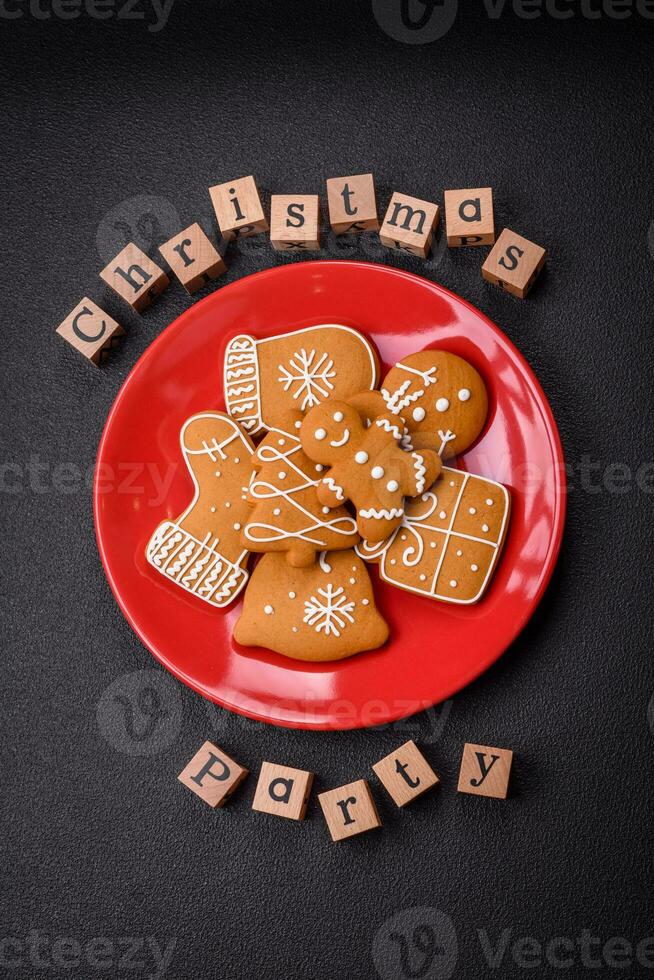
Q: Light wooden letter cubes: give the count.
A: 14